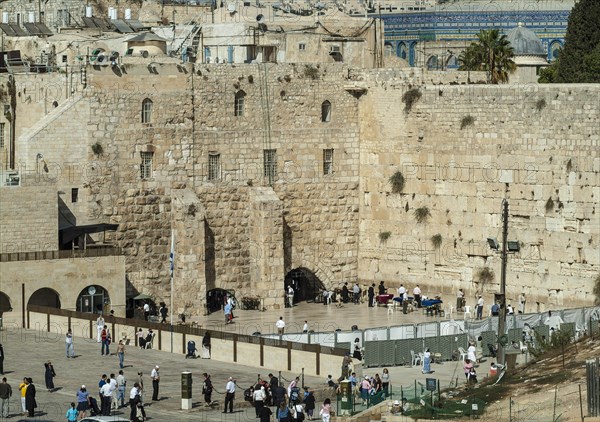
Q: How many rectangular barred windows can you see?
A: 4